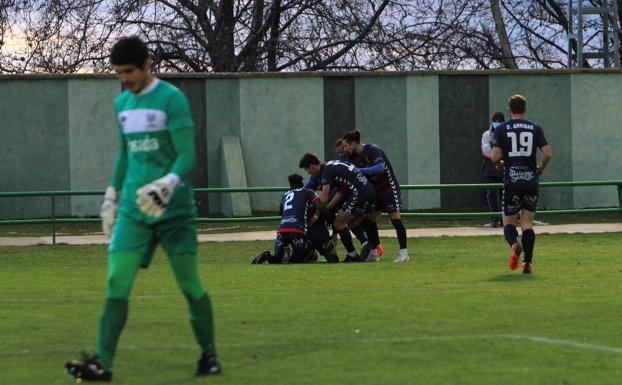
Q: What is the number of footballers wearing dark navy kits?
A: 6